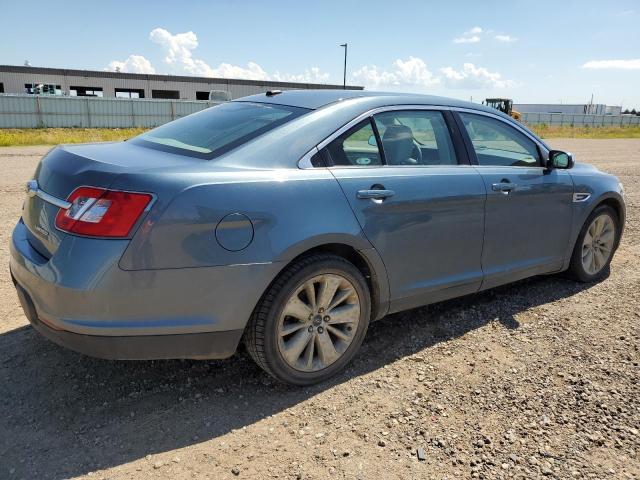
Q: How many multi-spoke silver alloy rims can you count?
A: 2